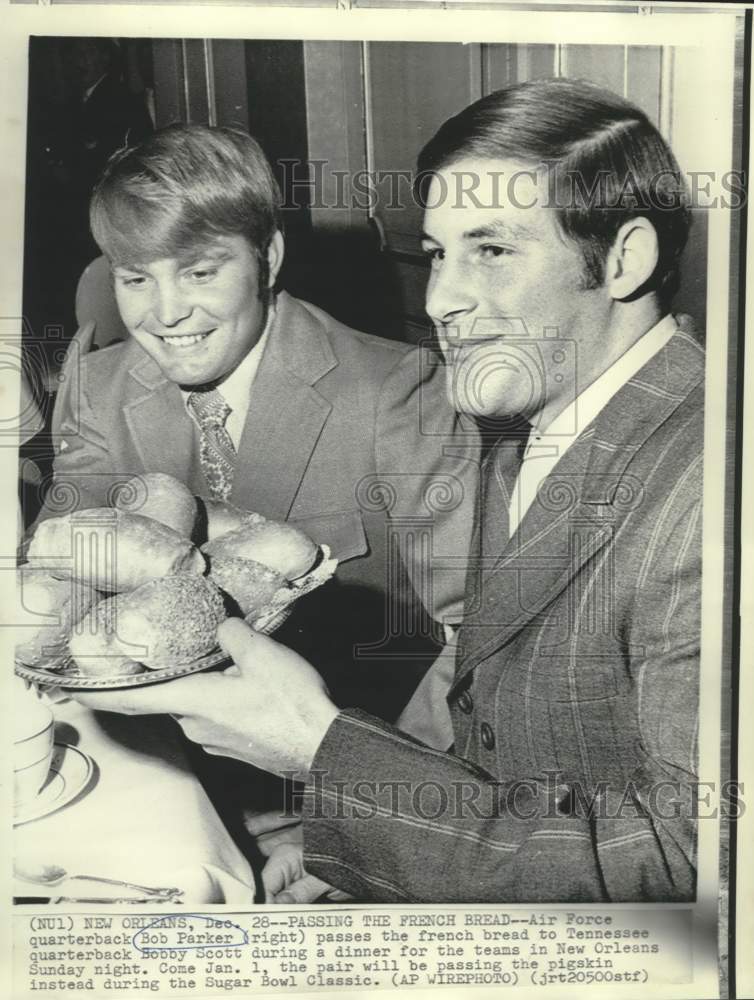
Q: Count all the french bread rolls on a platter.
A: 8